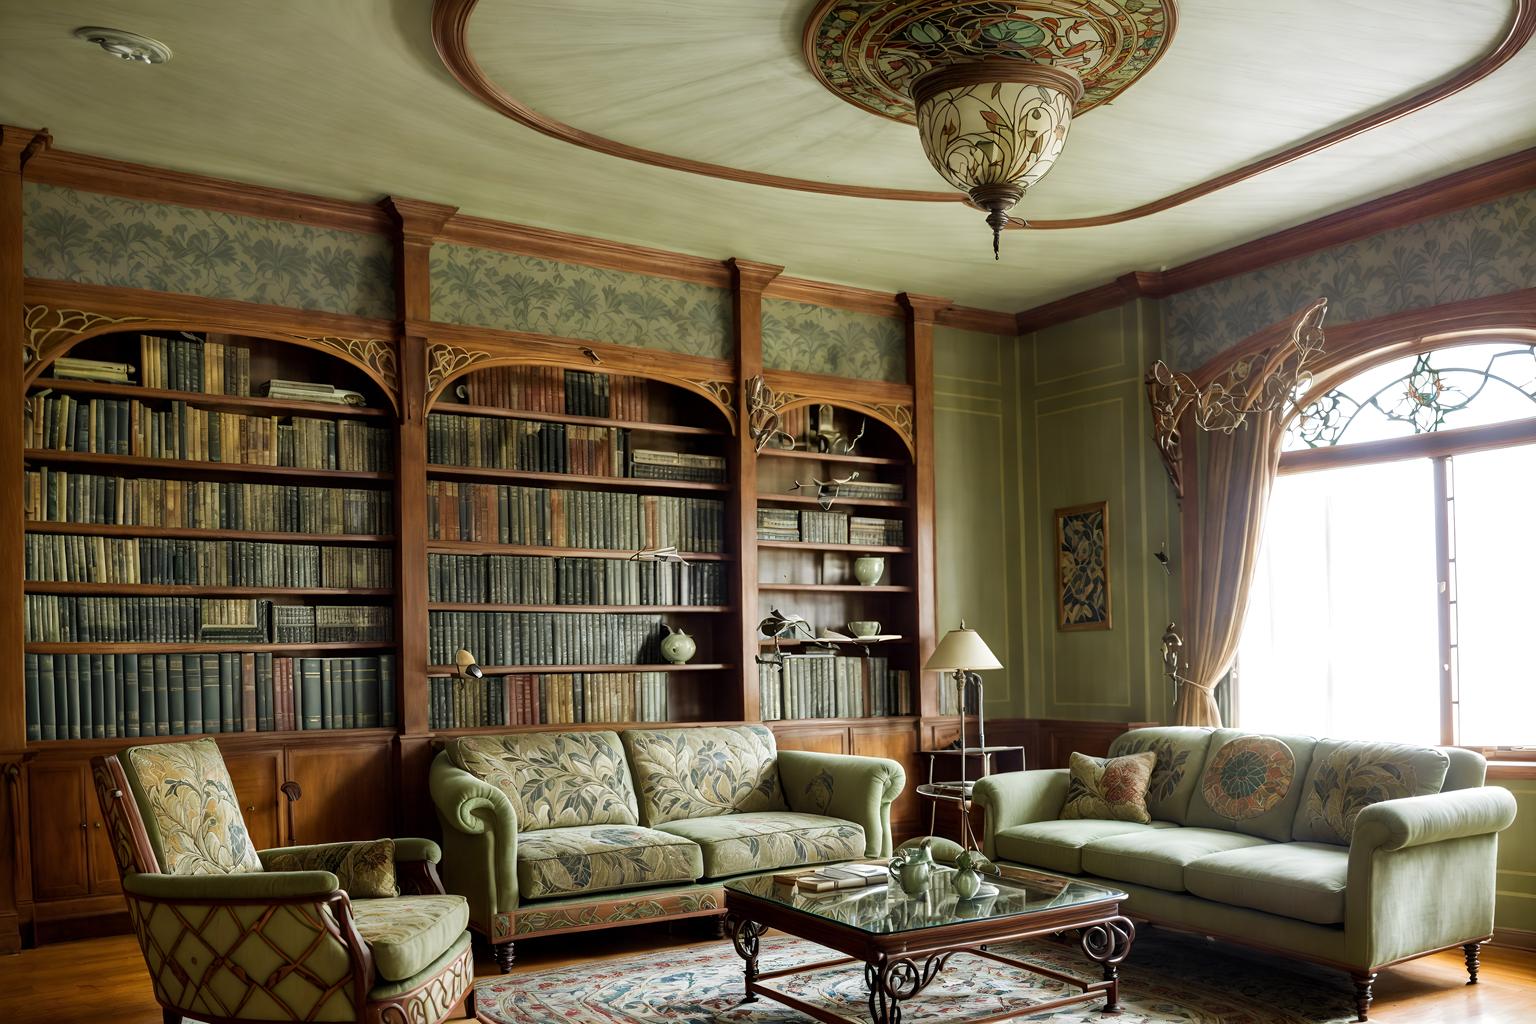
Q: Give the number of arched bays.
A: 3